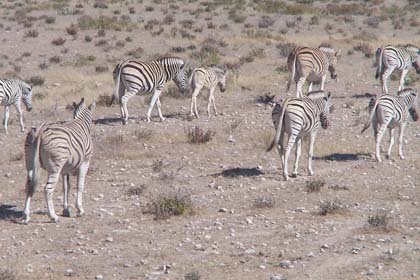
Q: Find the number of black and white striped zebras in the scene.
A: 8